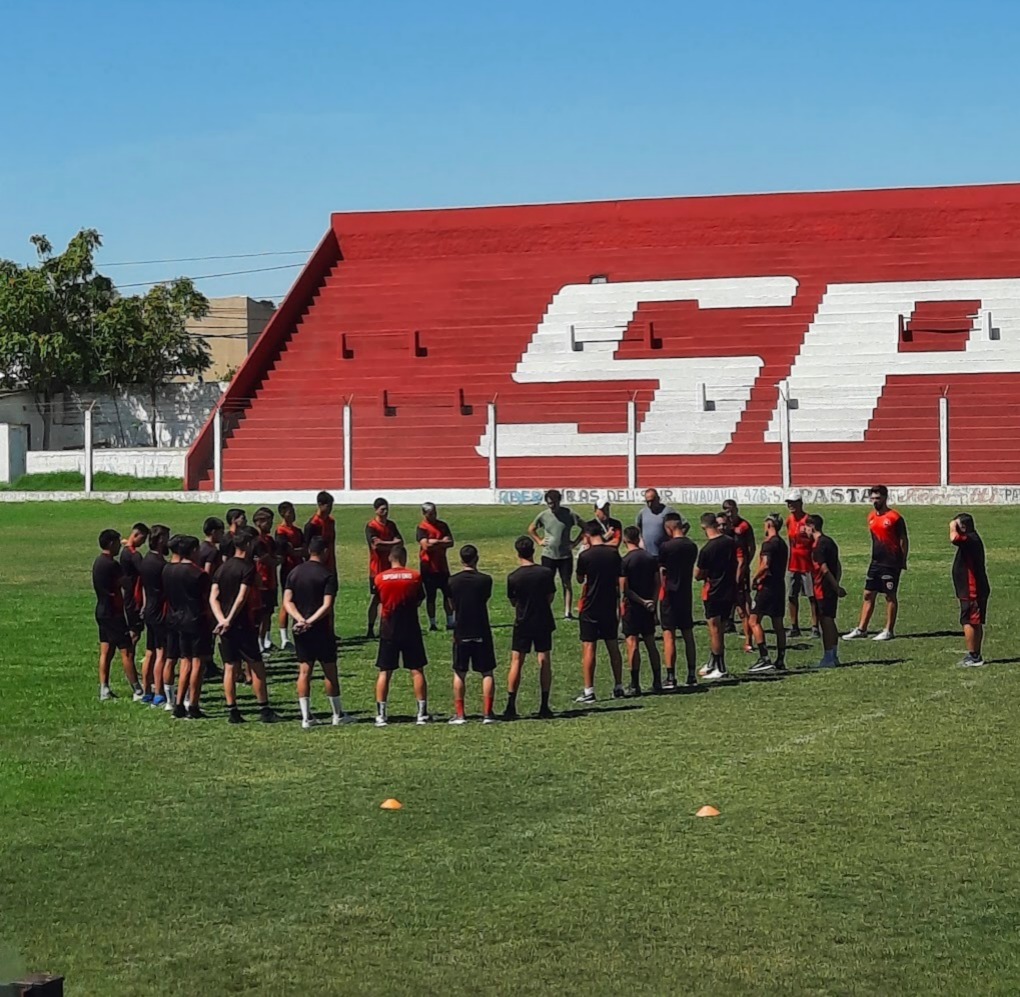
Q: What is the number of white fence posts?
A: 7